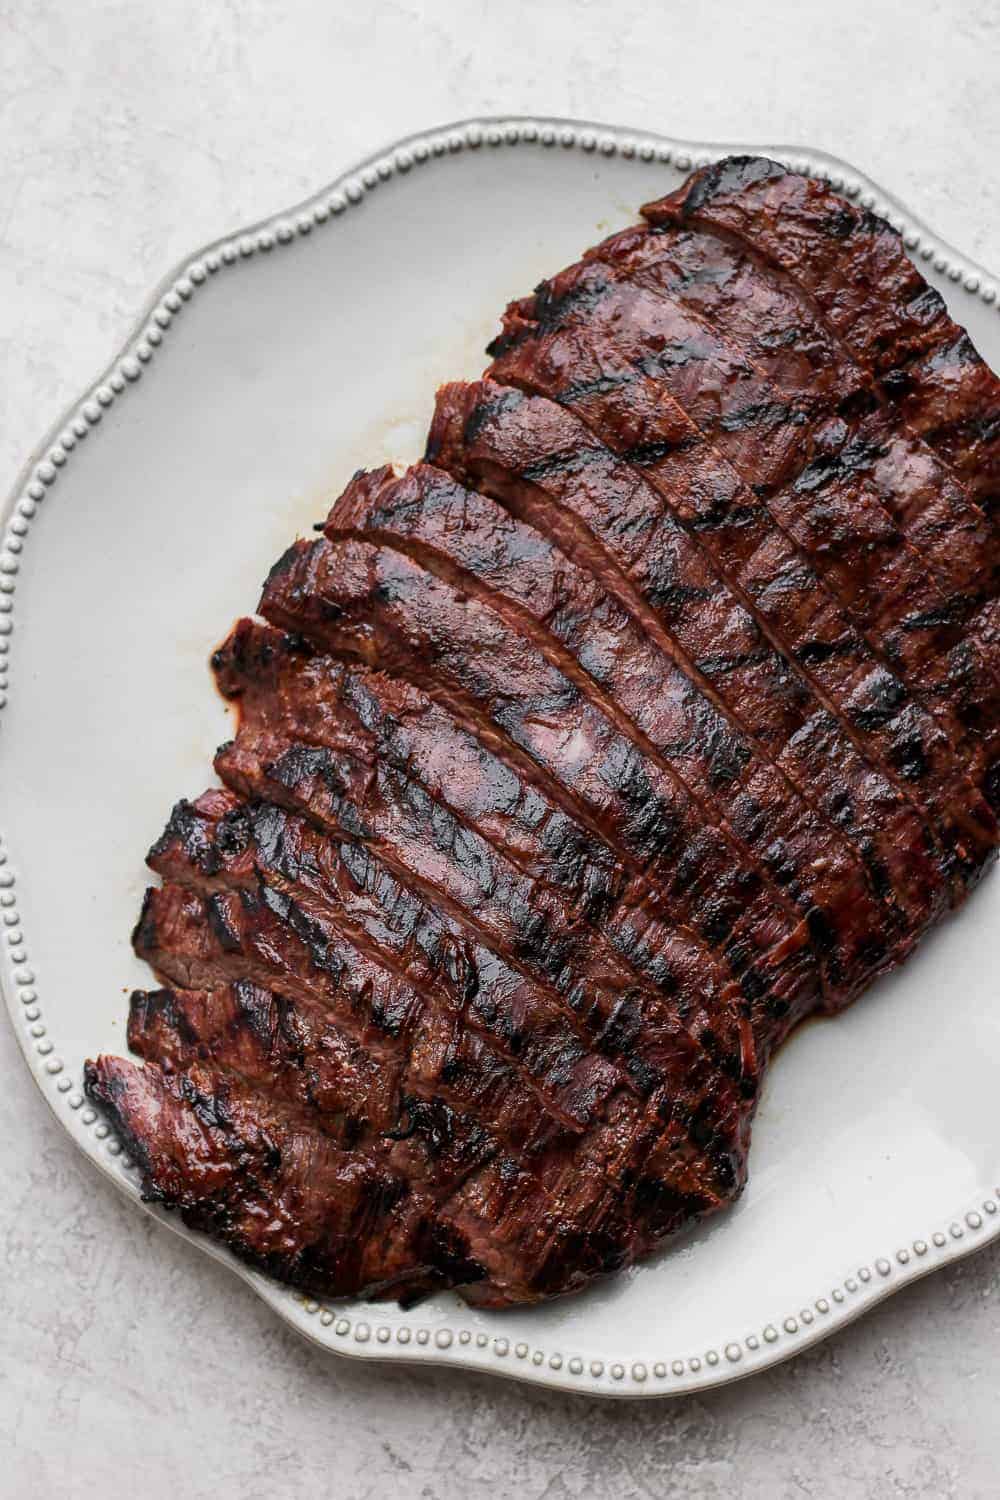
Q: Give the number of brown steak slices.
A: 13